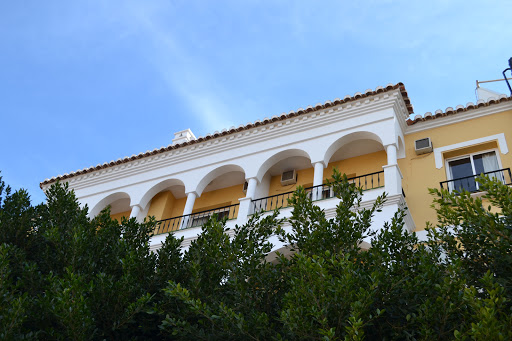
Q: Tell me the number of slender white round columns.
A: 5